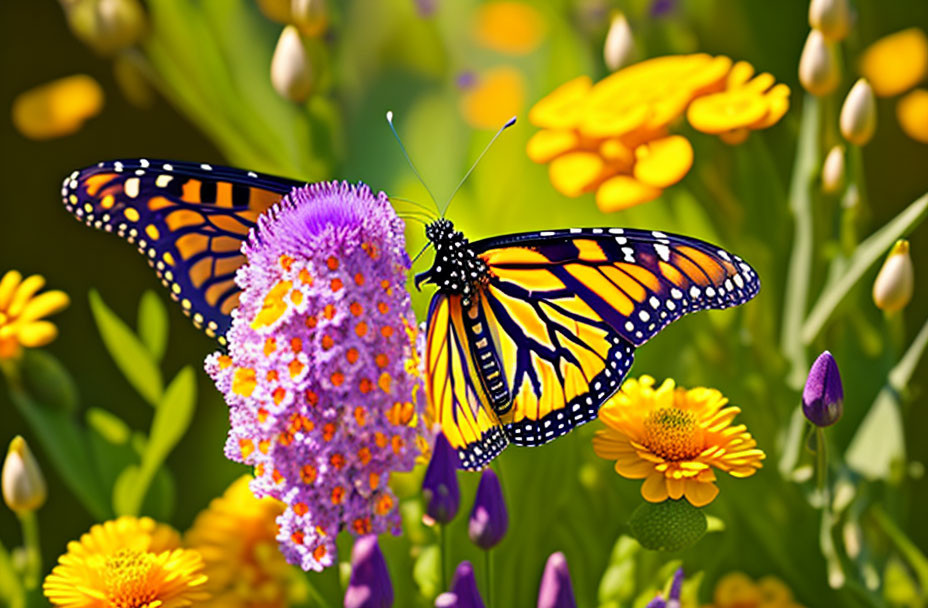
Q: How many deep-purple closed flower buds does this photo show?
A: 6